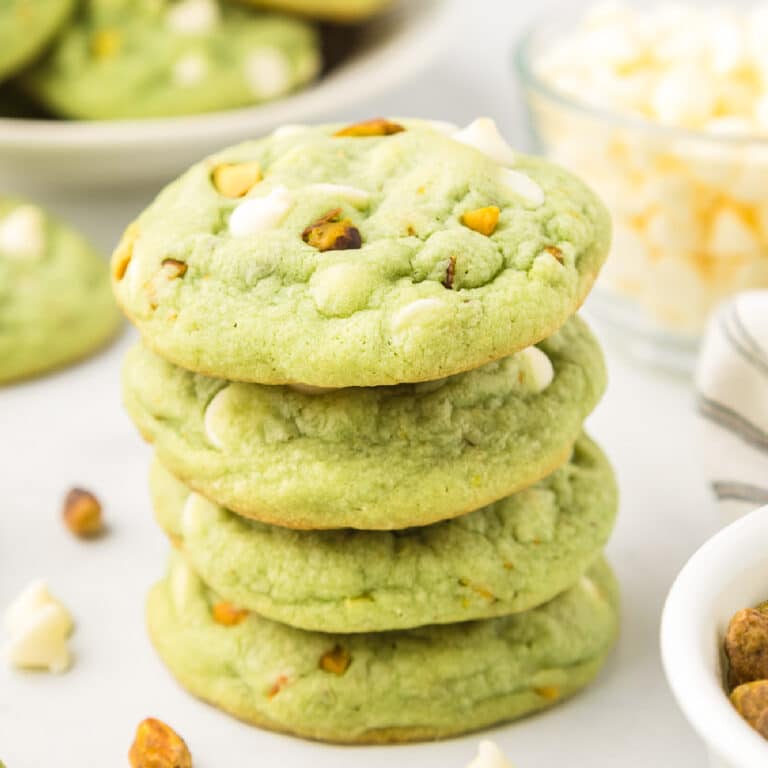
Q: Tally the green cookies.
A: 8